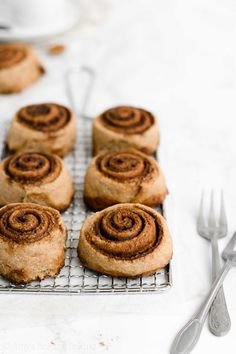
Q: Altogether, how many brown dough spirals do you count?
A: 7